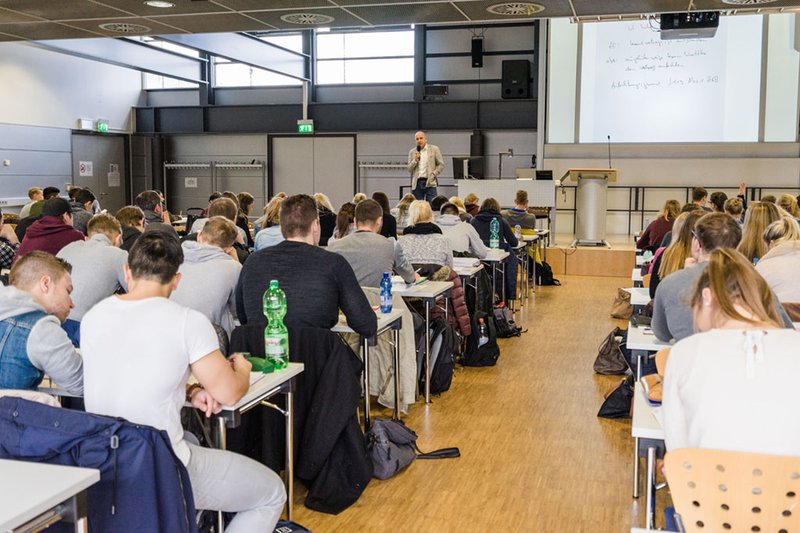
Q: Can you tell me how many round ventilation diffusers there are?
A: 4